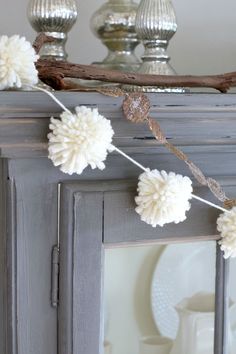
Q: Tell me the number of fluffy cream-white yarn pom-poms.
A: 4